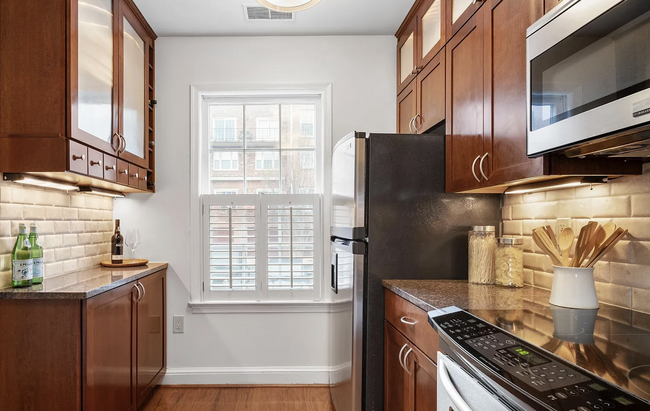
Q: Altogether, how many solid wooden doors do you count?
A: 8